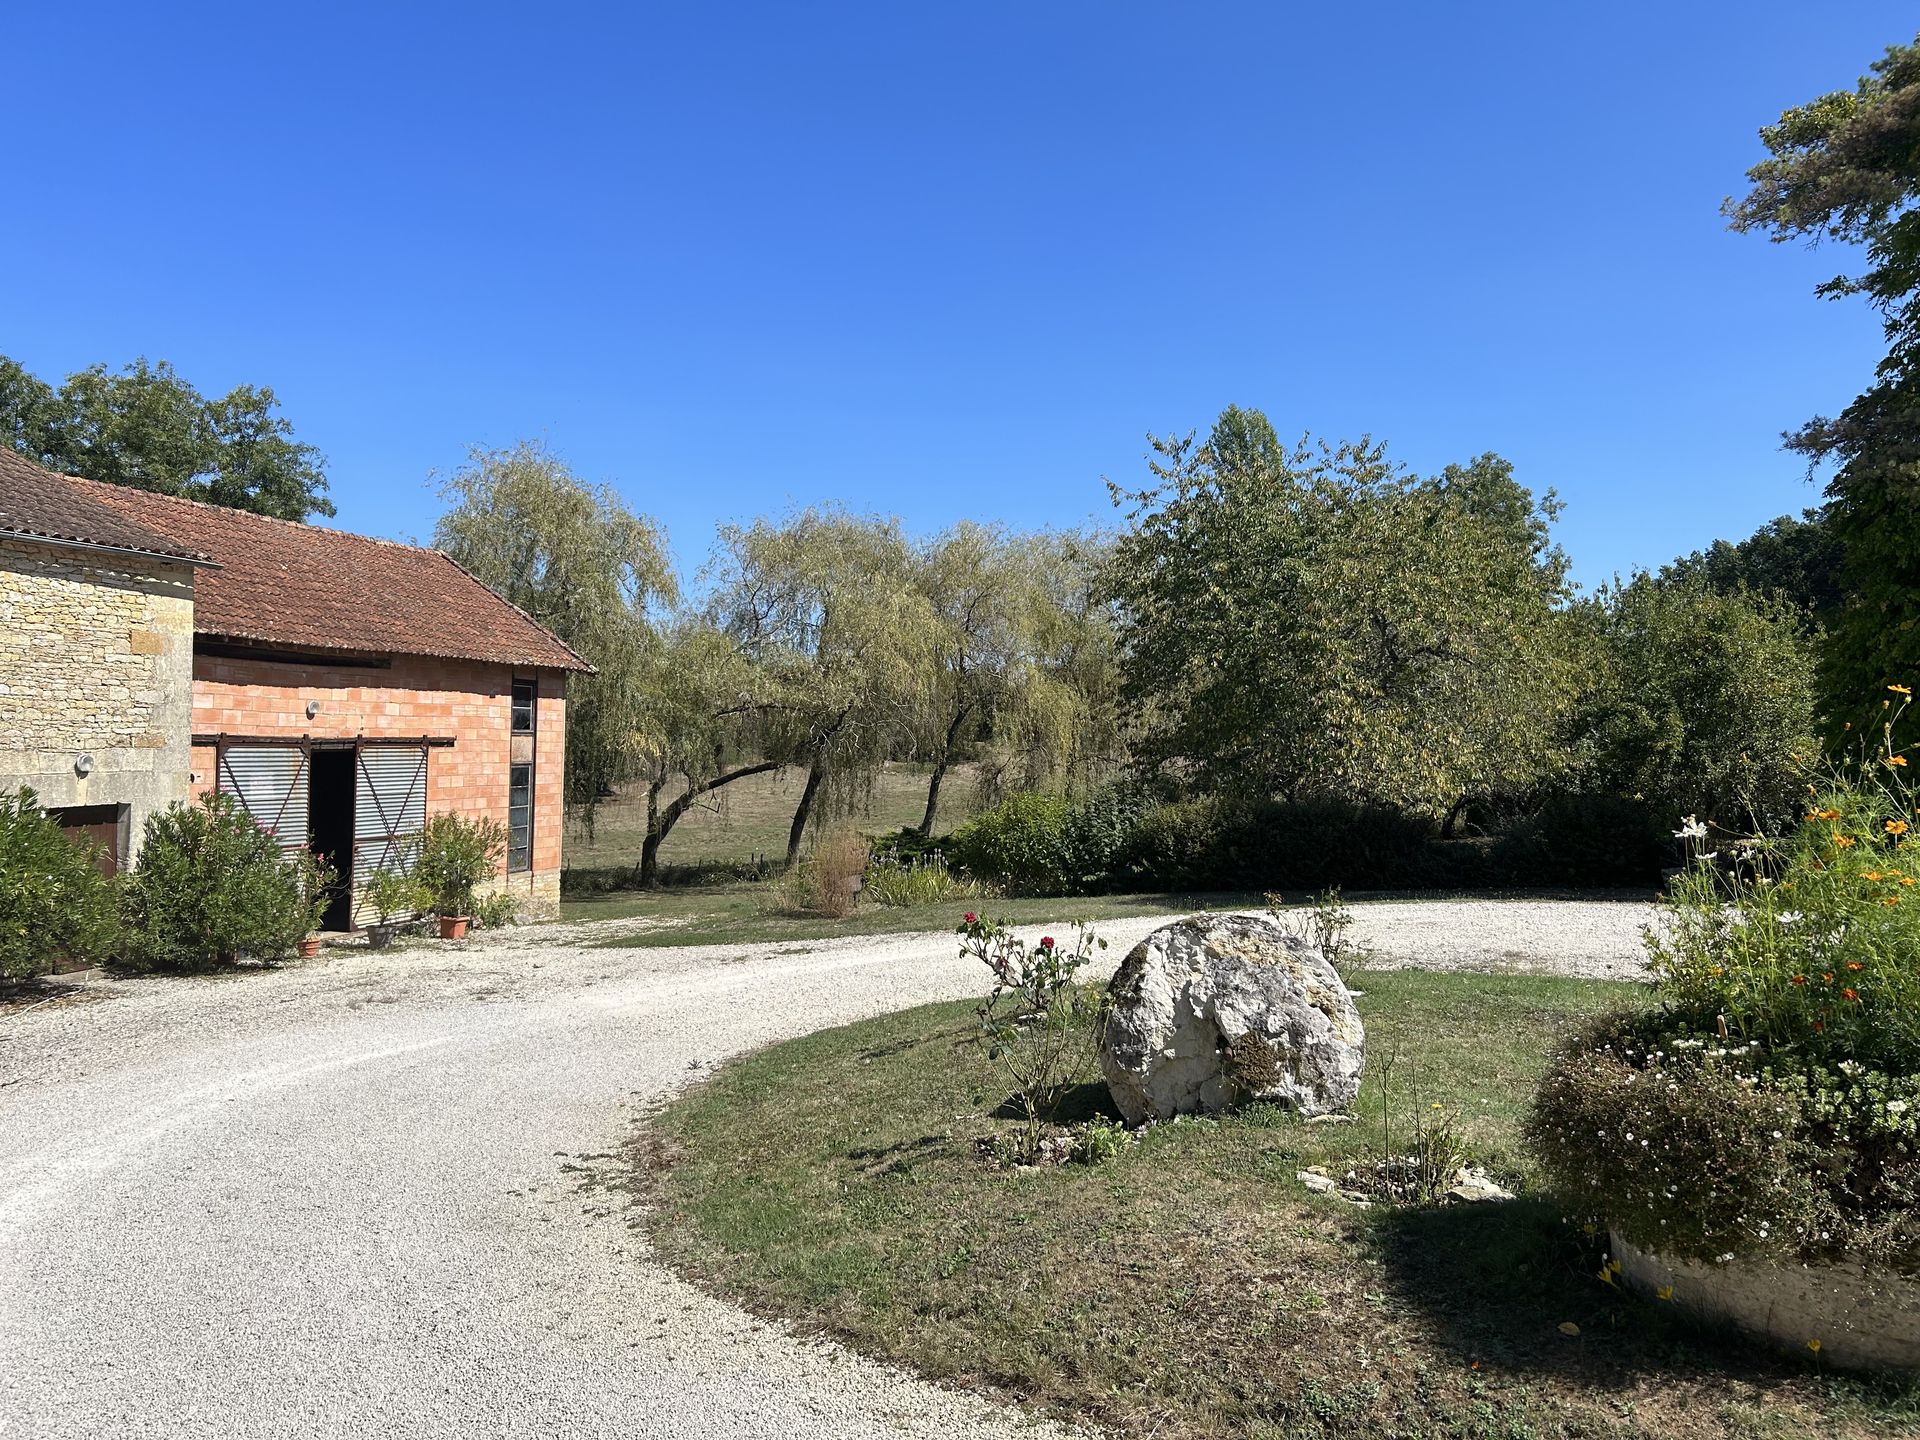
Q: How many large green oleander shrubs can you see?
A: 2